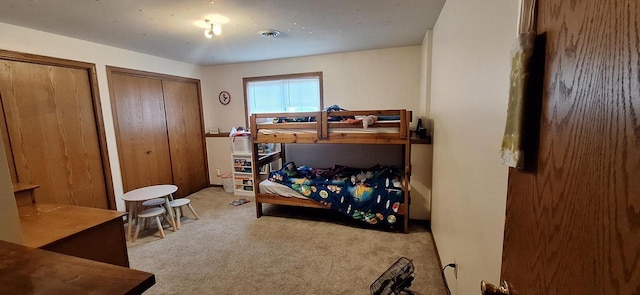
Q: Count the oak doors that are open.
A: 1